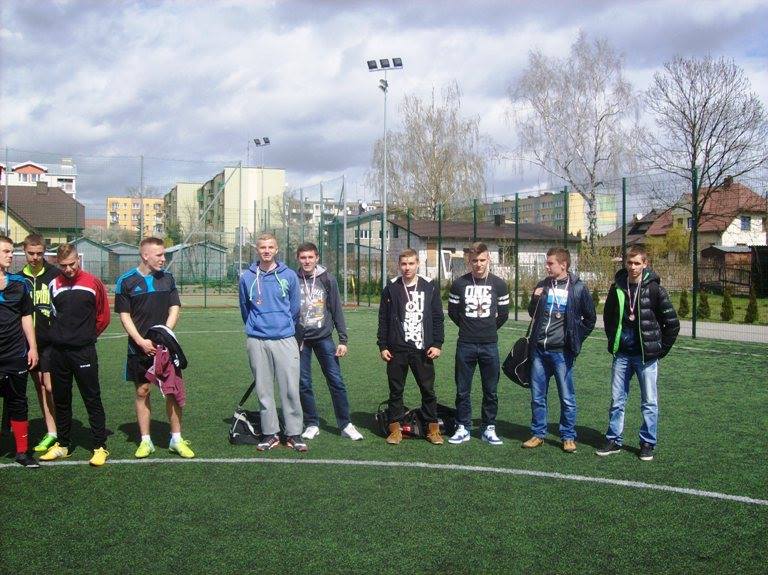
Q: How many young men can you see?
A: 10